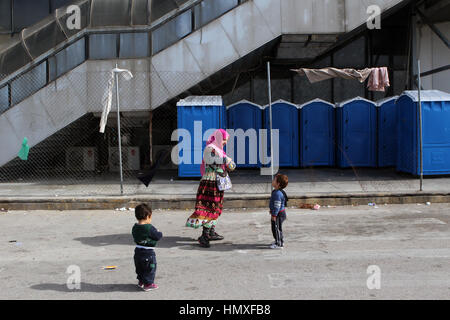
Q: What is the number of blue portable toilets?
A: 7